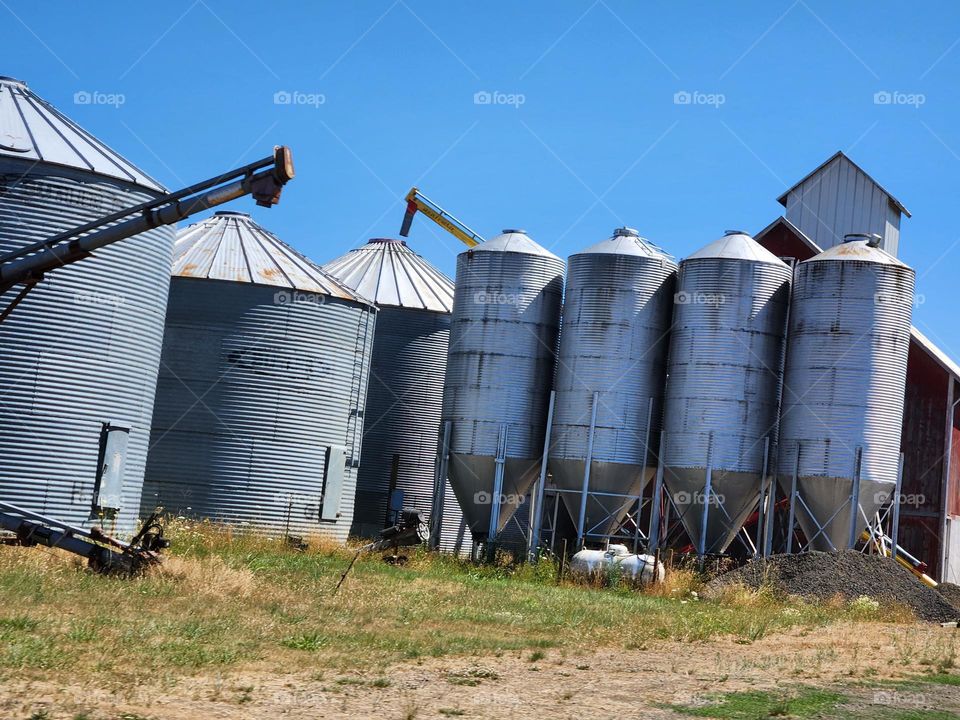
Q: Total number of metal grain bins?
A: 7